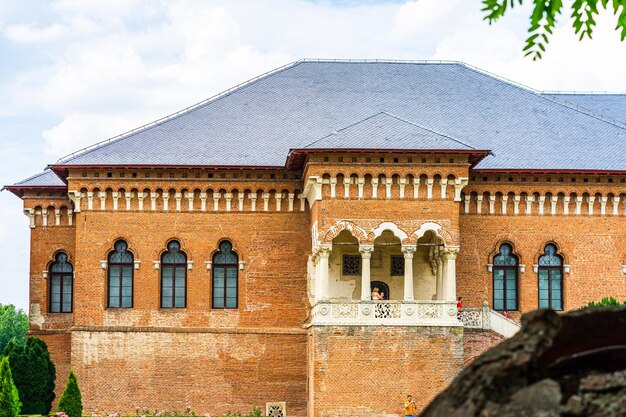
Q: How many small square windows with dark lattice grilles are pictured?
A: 2